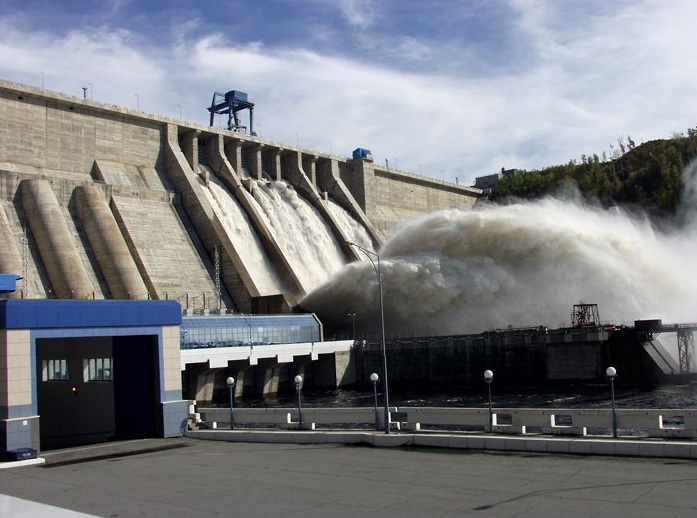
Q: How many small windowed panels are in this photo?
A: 2